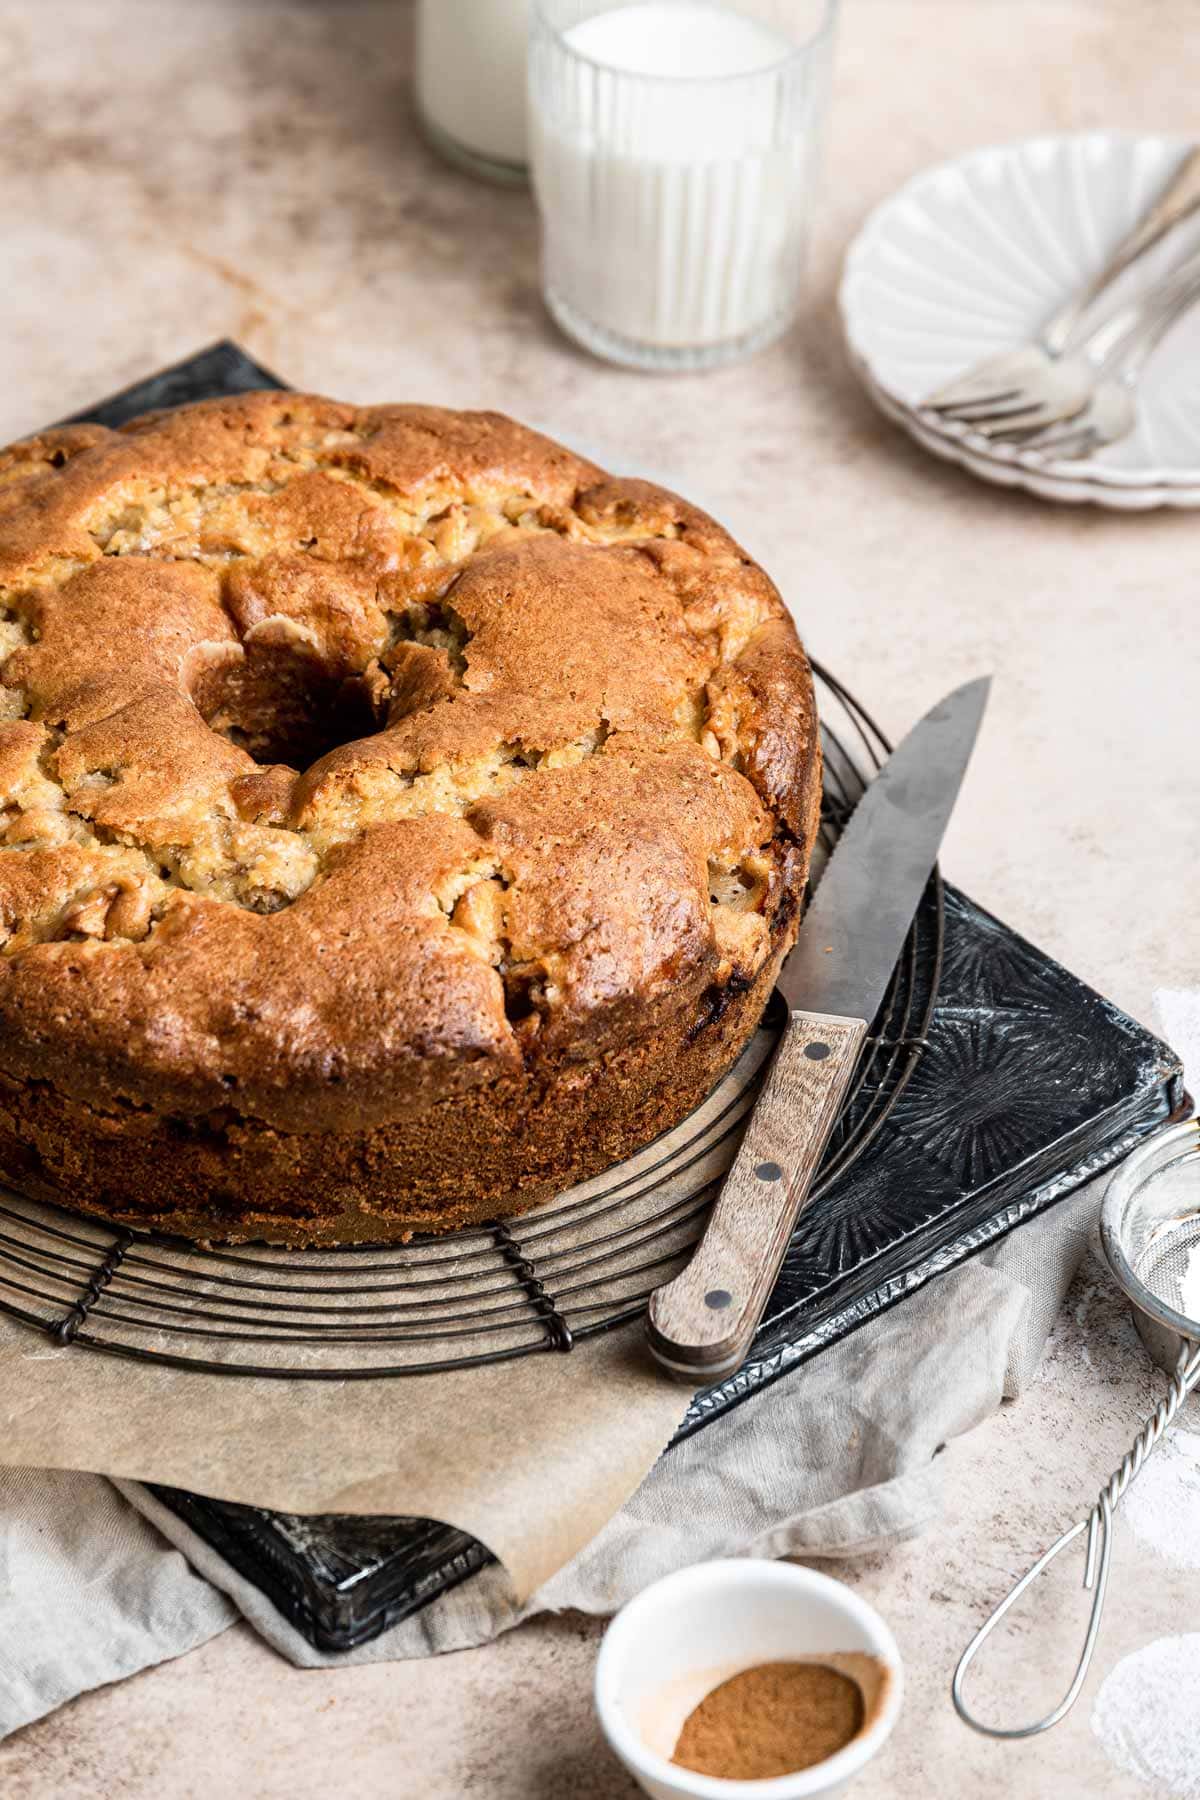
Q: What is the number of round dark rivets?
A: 3